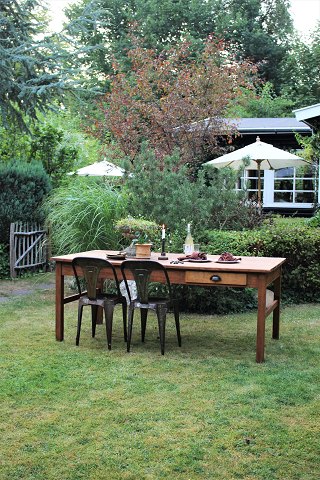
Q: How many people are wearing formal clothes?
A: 0